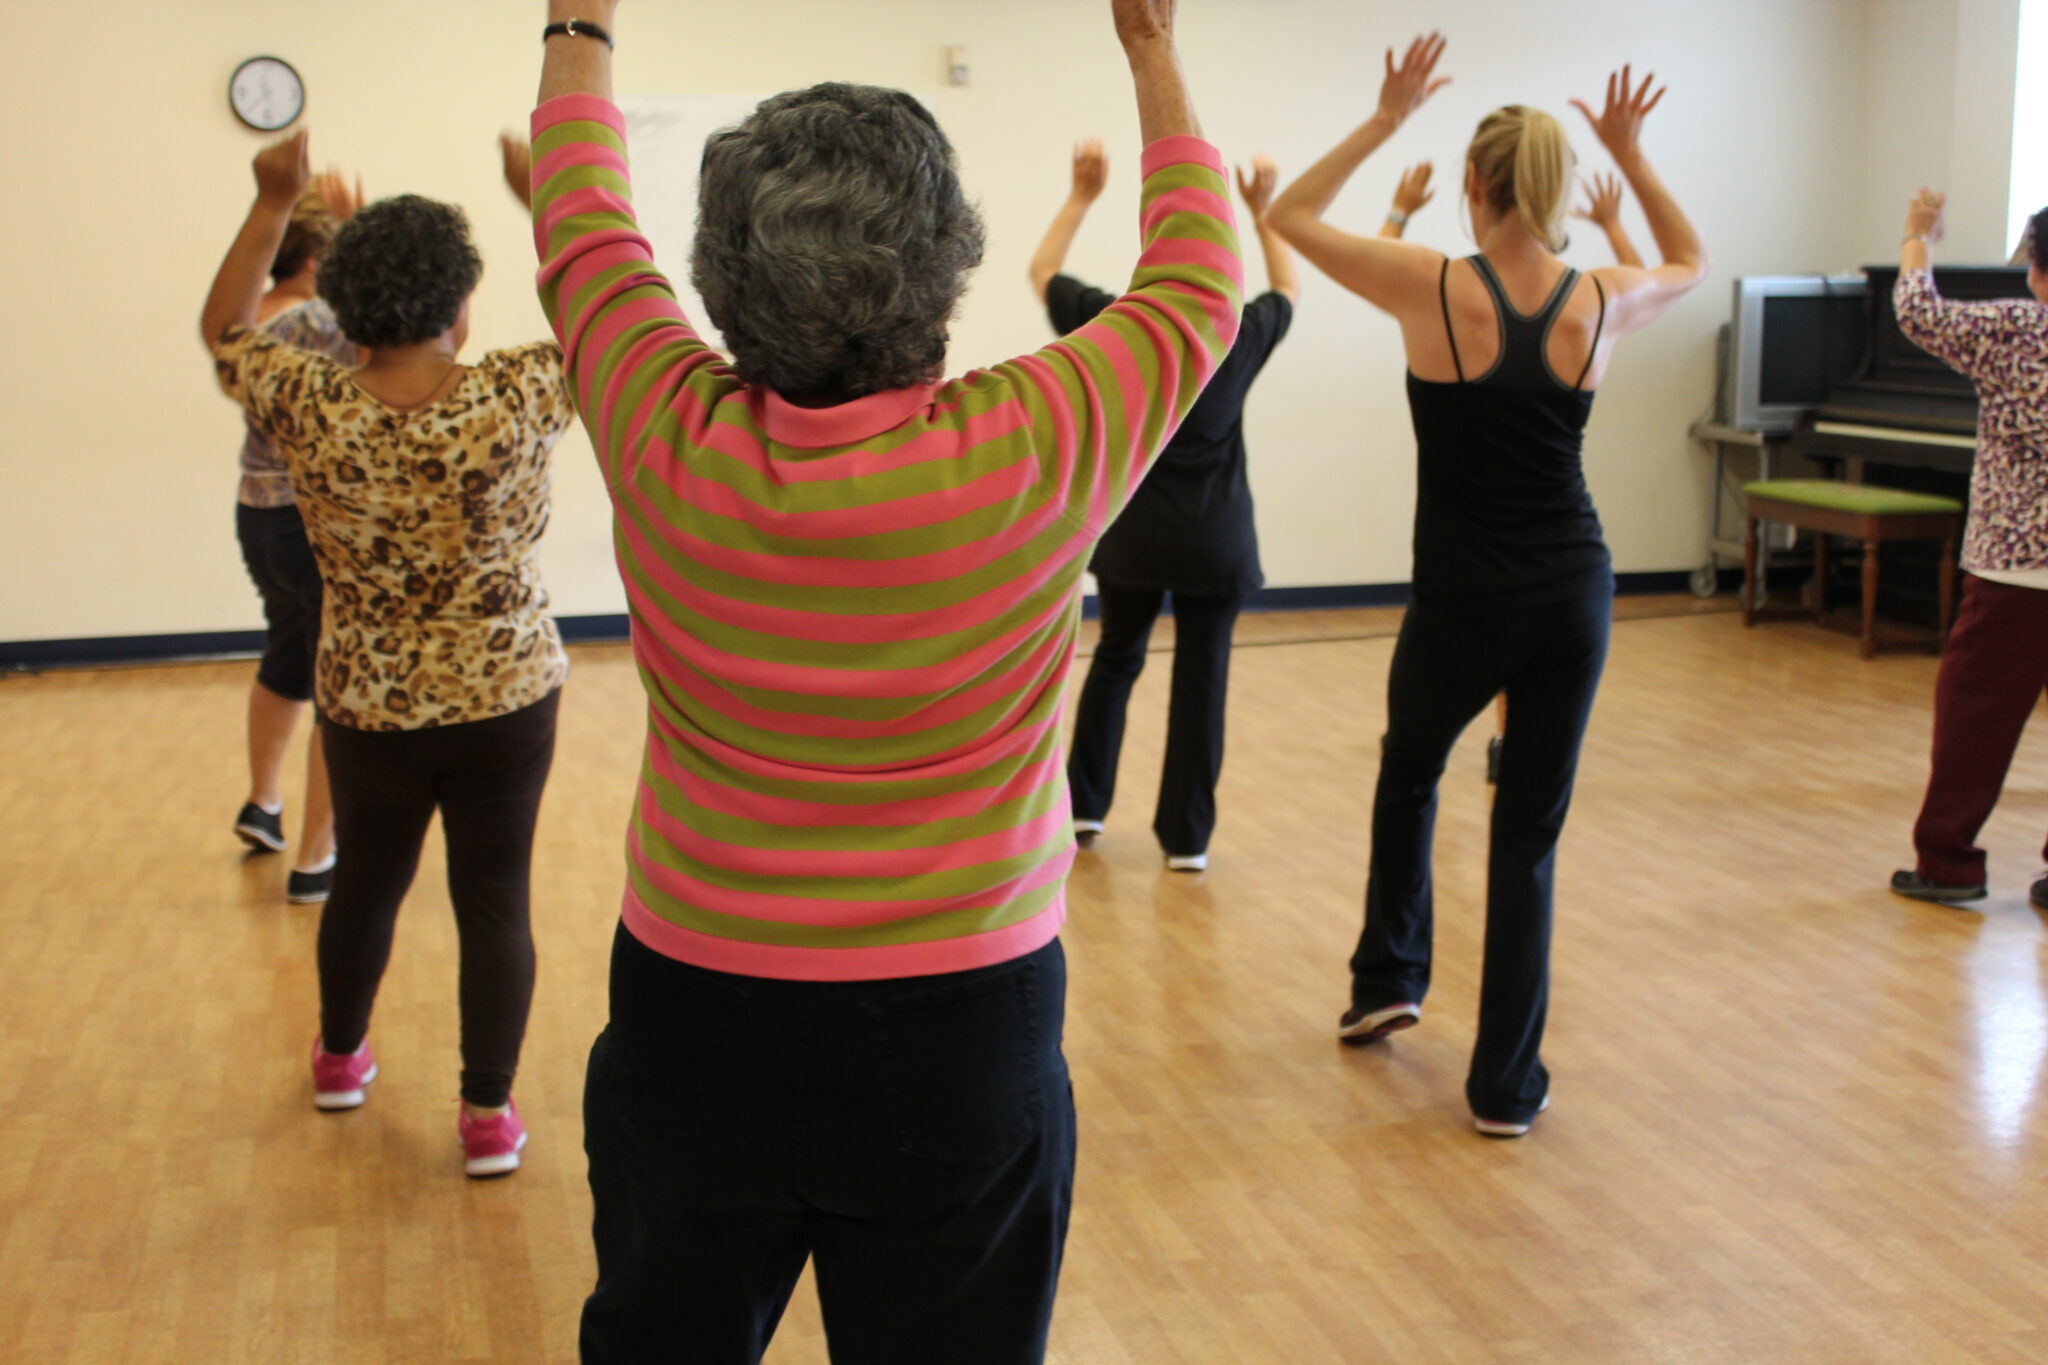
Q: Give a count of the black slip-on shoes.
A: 2